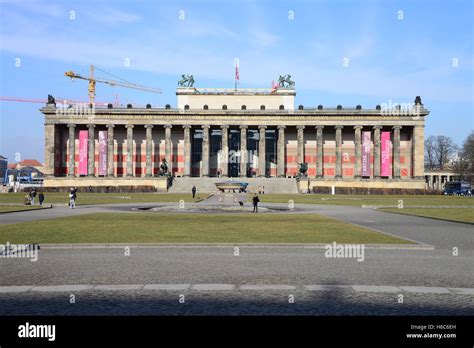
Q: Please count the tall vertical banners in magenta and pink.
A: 4